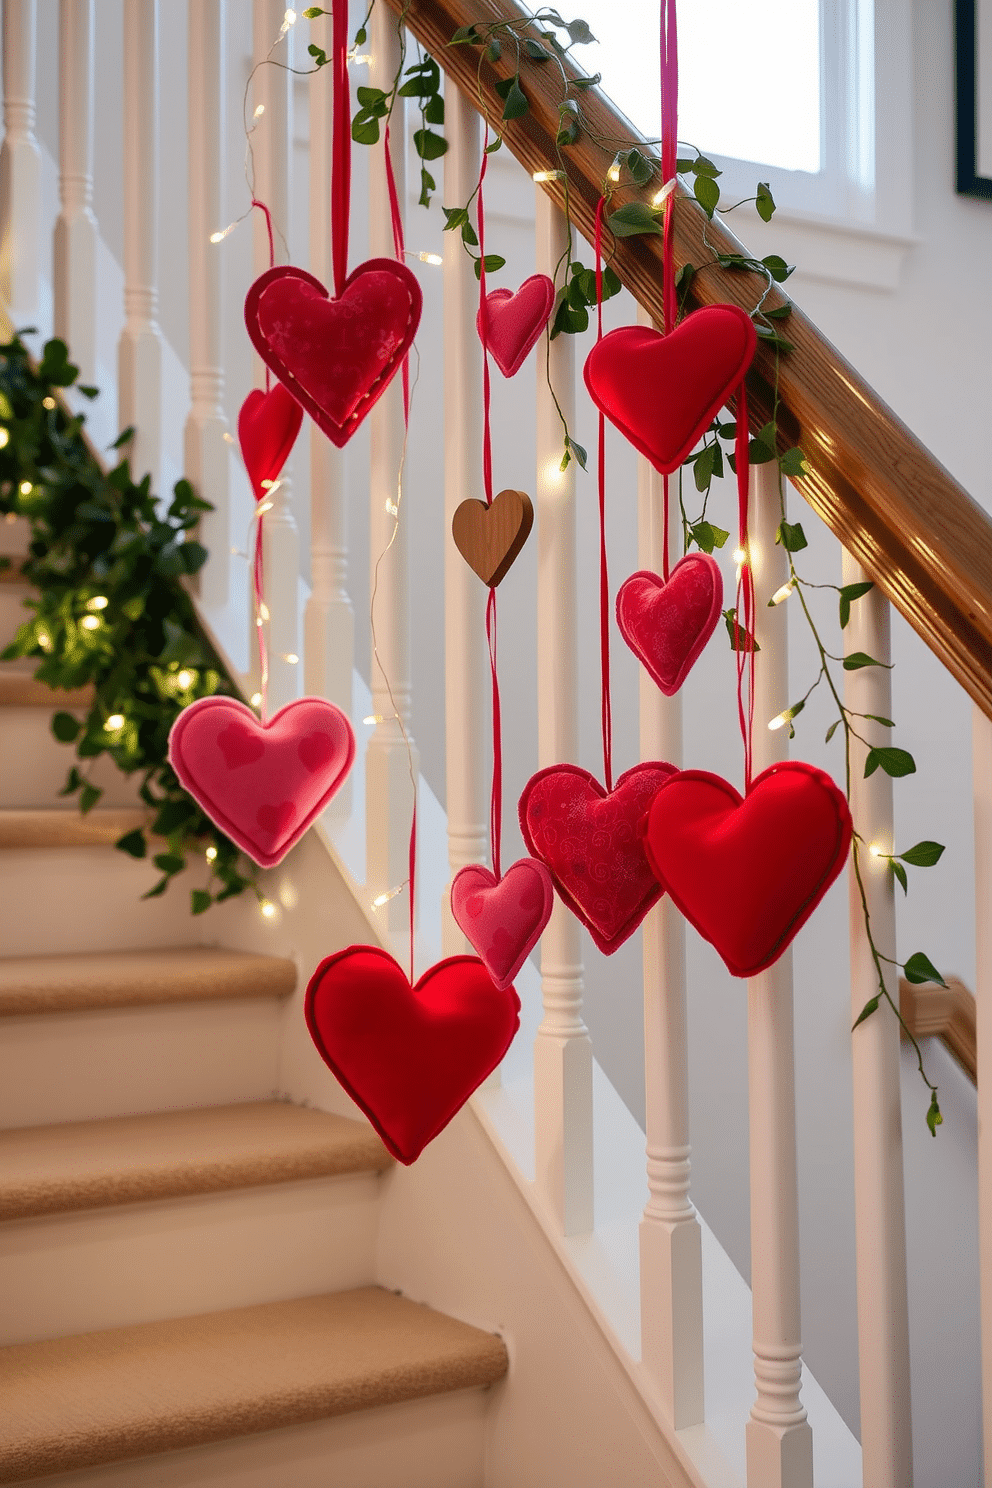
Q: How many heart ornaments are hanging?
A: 11